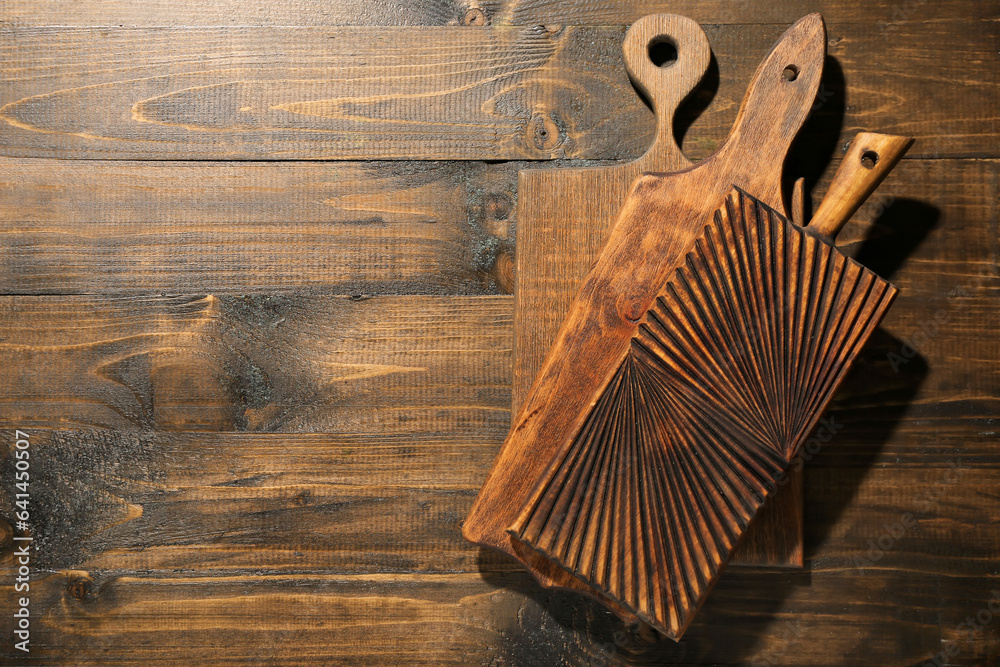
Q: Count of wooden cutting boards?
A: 3